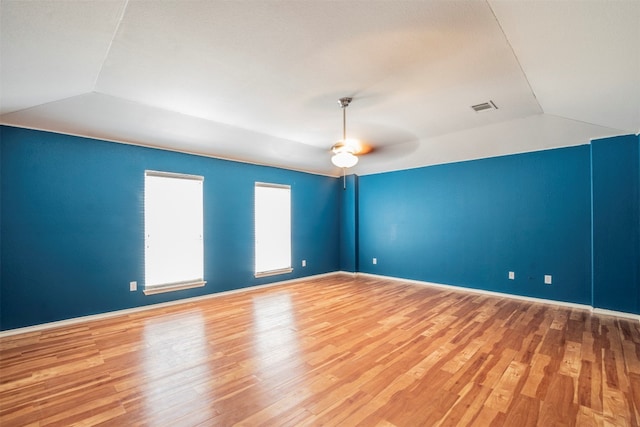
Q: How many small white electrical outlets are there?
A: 5